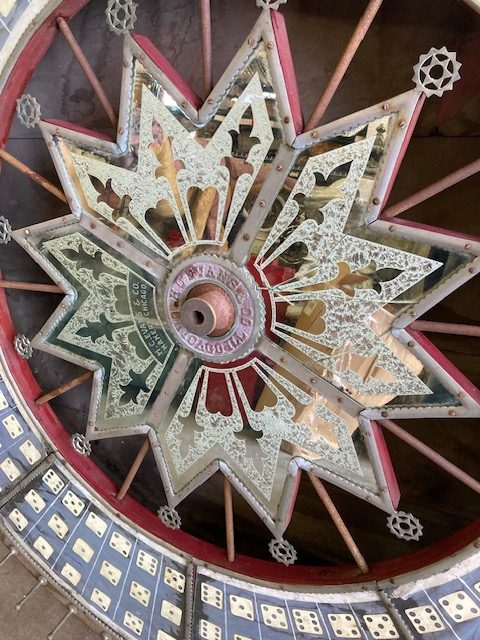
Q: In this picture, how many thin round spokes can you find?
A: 12